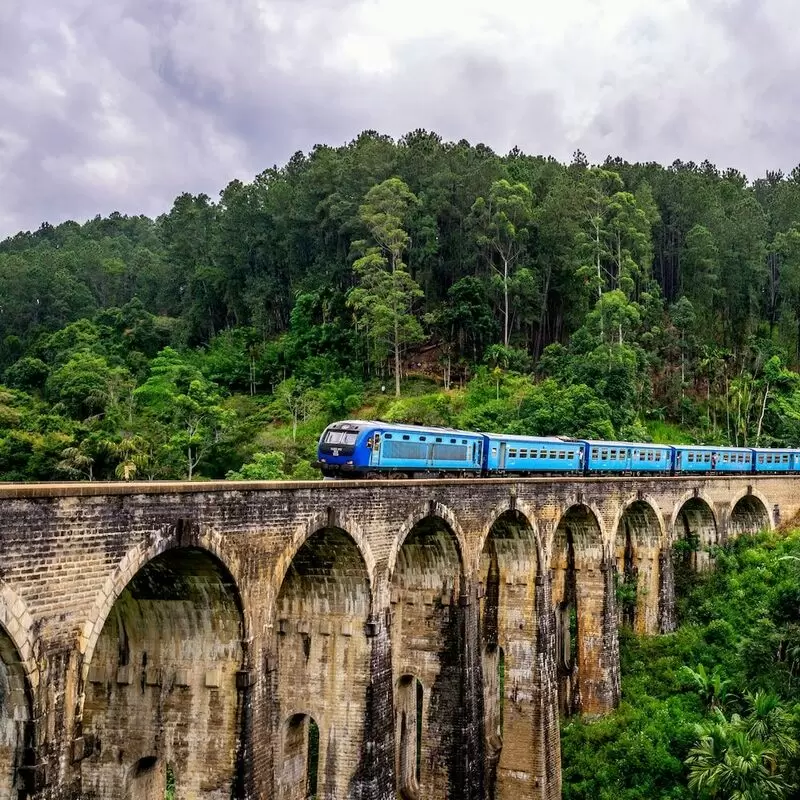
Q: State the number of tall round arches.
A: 9